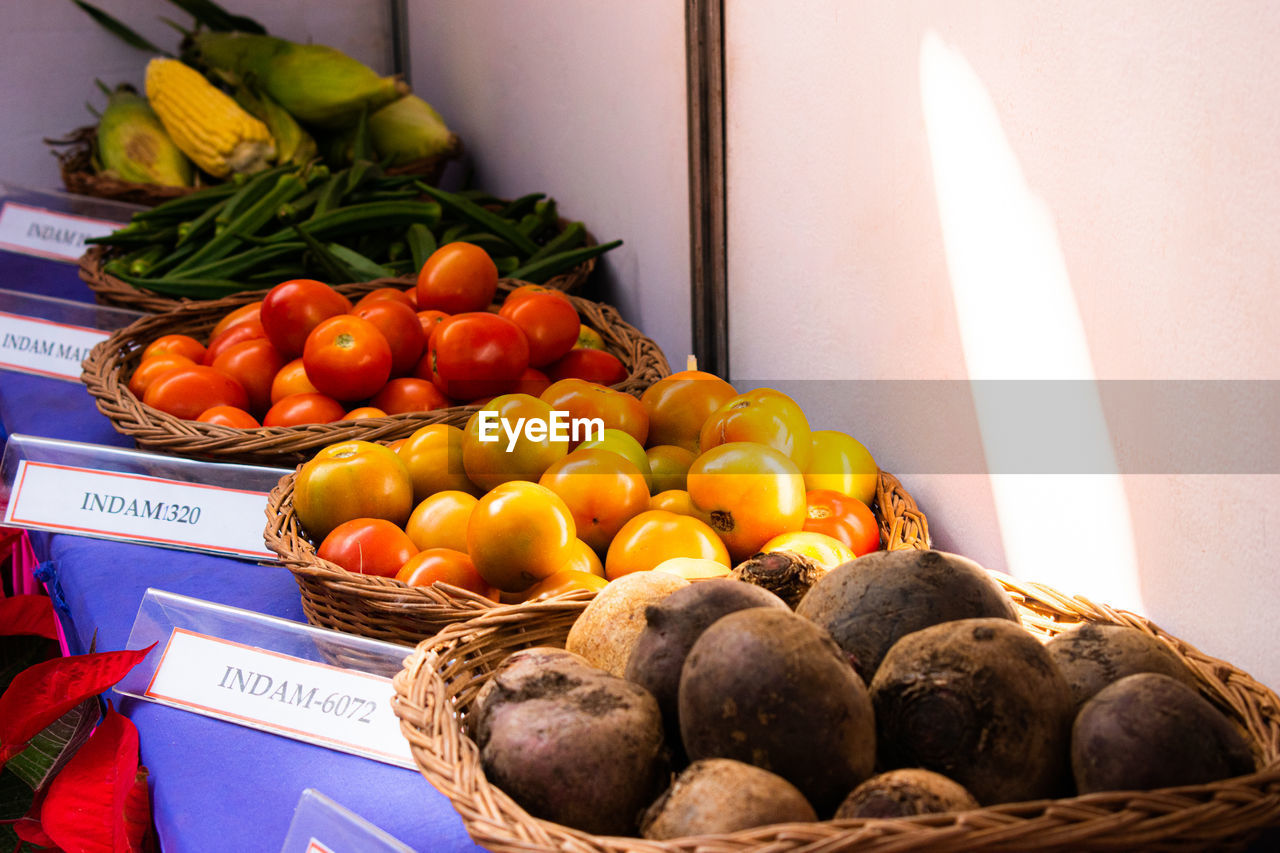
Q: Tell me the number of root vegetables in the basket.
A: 11